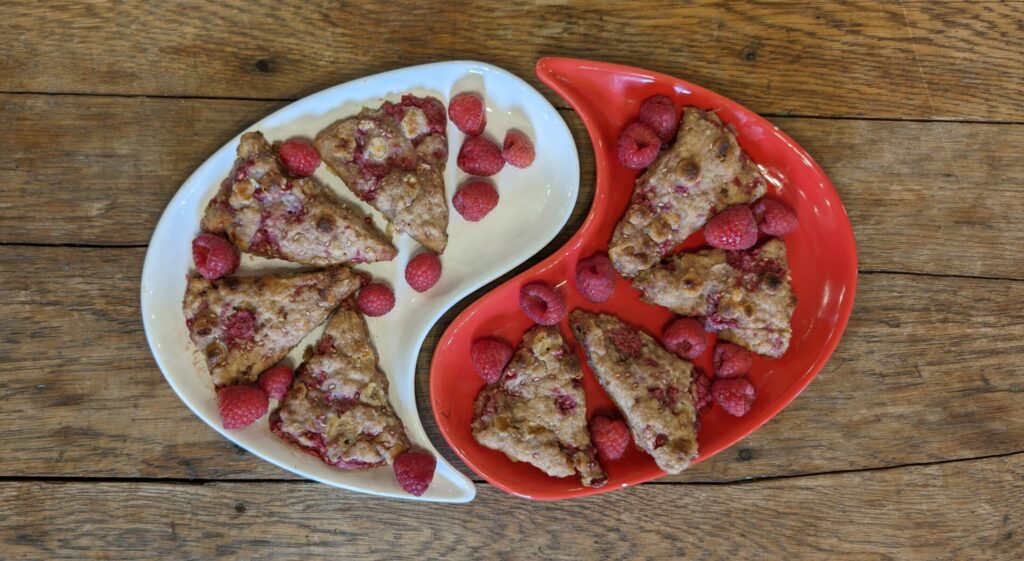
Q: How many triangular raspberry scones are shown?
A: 8